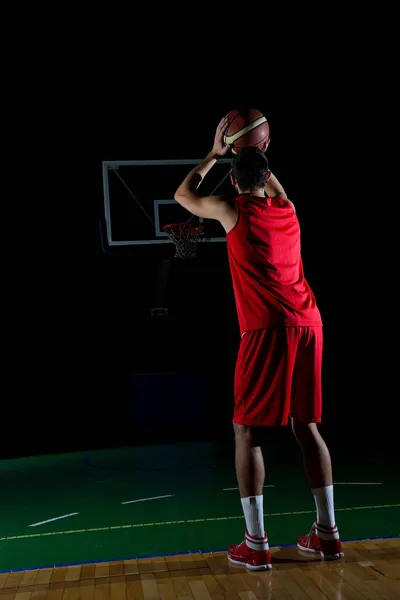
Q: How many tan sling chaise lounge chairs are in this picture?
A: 0